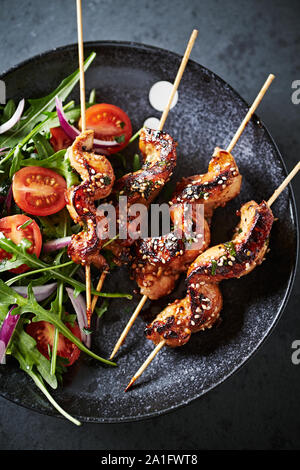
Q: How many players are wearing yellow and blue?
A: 0